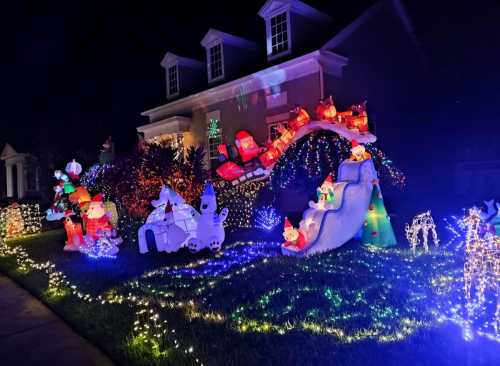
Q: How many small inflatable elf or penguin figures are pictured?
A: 3